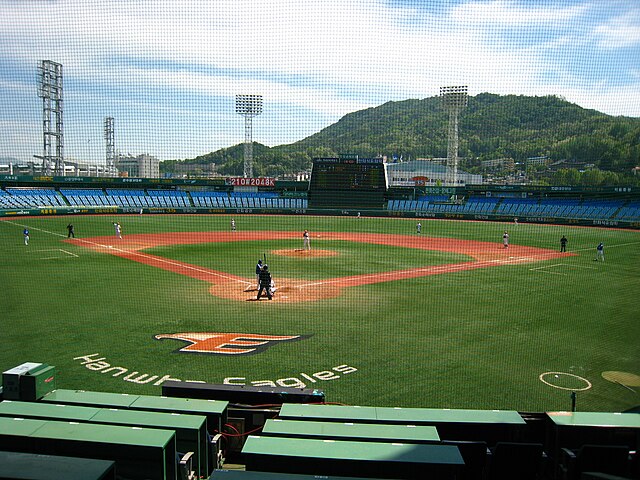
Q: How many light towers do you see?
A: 4